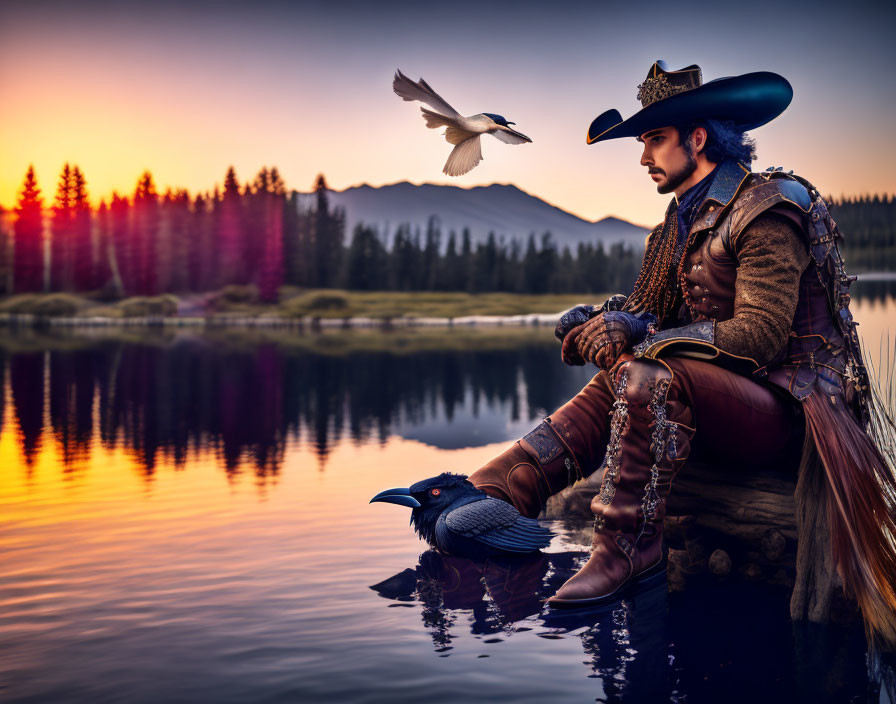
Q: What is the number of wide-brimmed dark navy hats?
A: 1